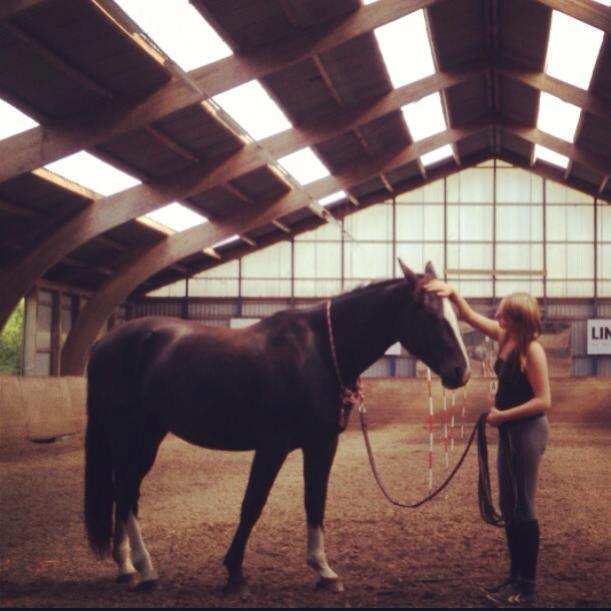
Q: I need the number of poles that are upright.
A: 4